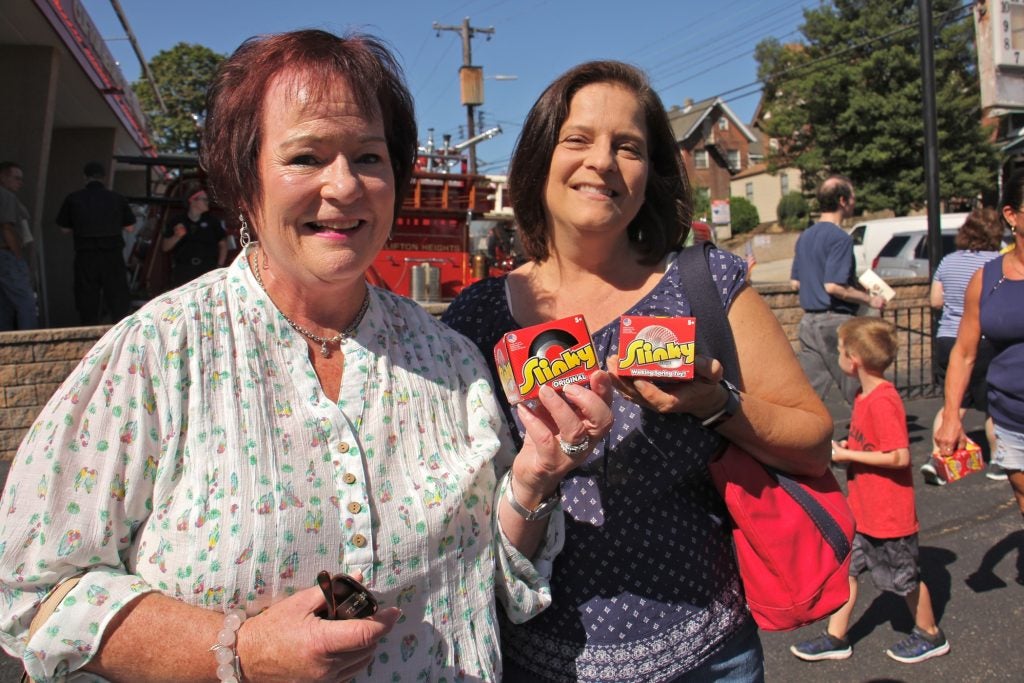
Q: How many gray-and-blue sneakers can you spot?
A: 2